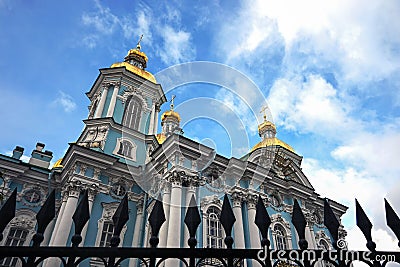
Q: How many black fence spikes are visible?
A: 12